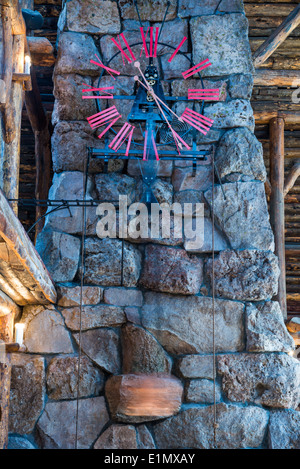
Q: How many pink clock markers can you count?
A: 12